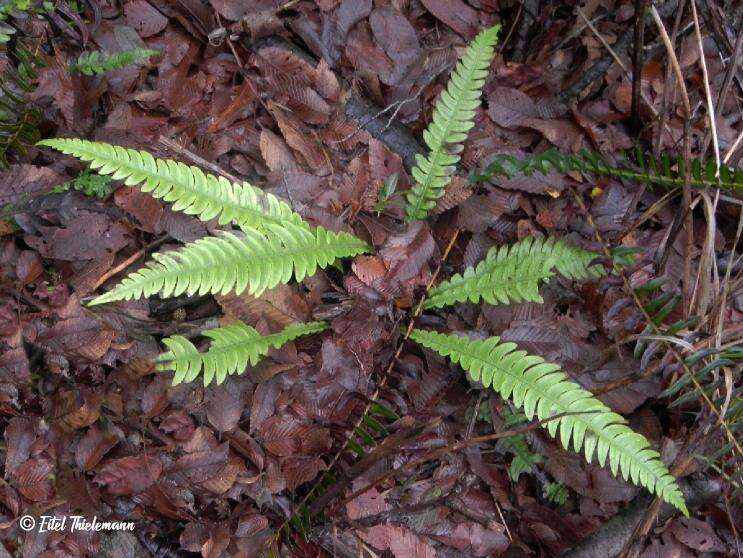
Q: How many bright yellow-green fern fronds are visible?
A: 6